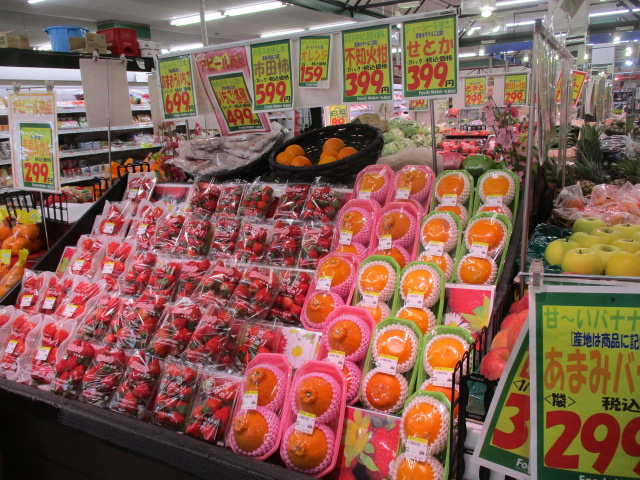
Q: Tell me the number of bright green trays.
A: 9